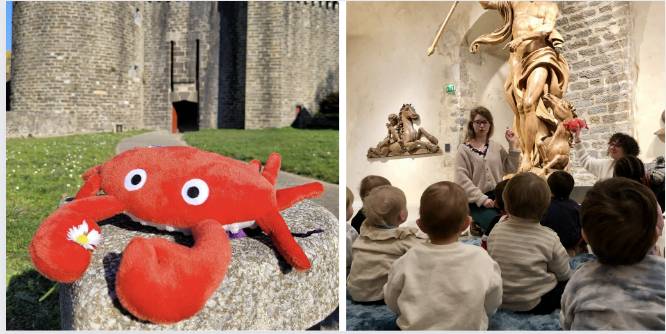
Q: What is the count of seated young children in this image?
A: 9